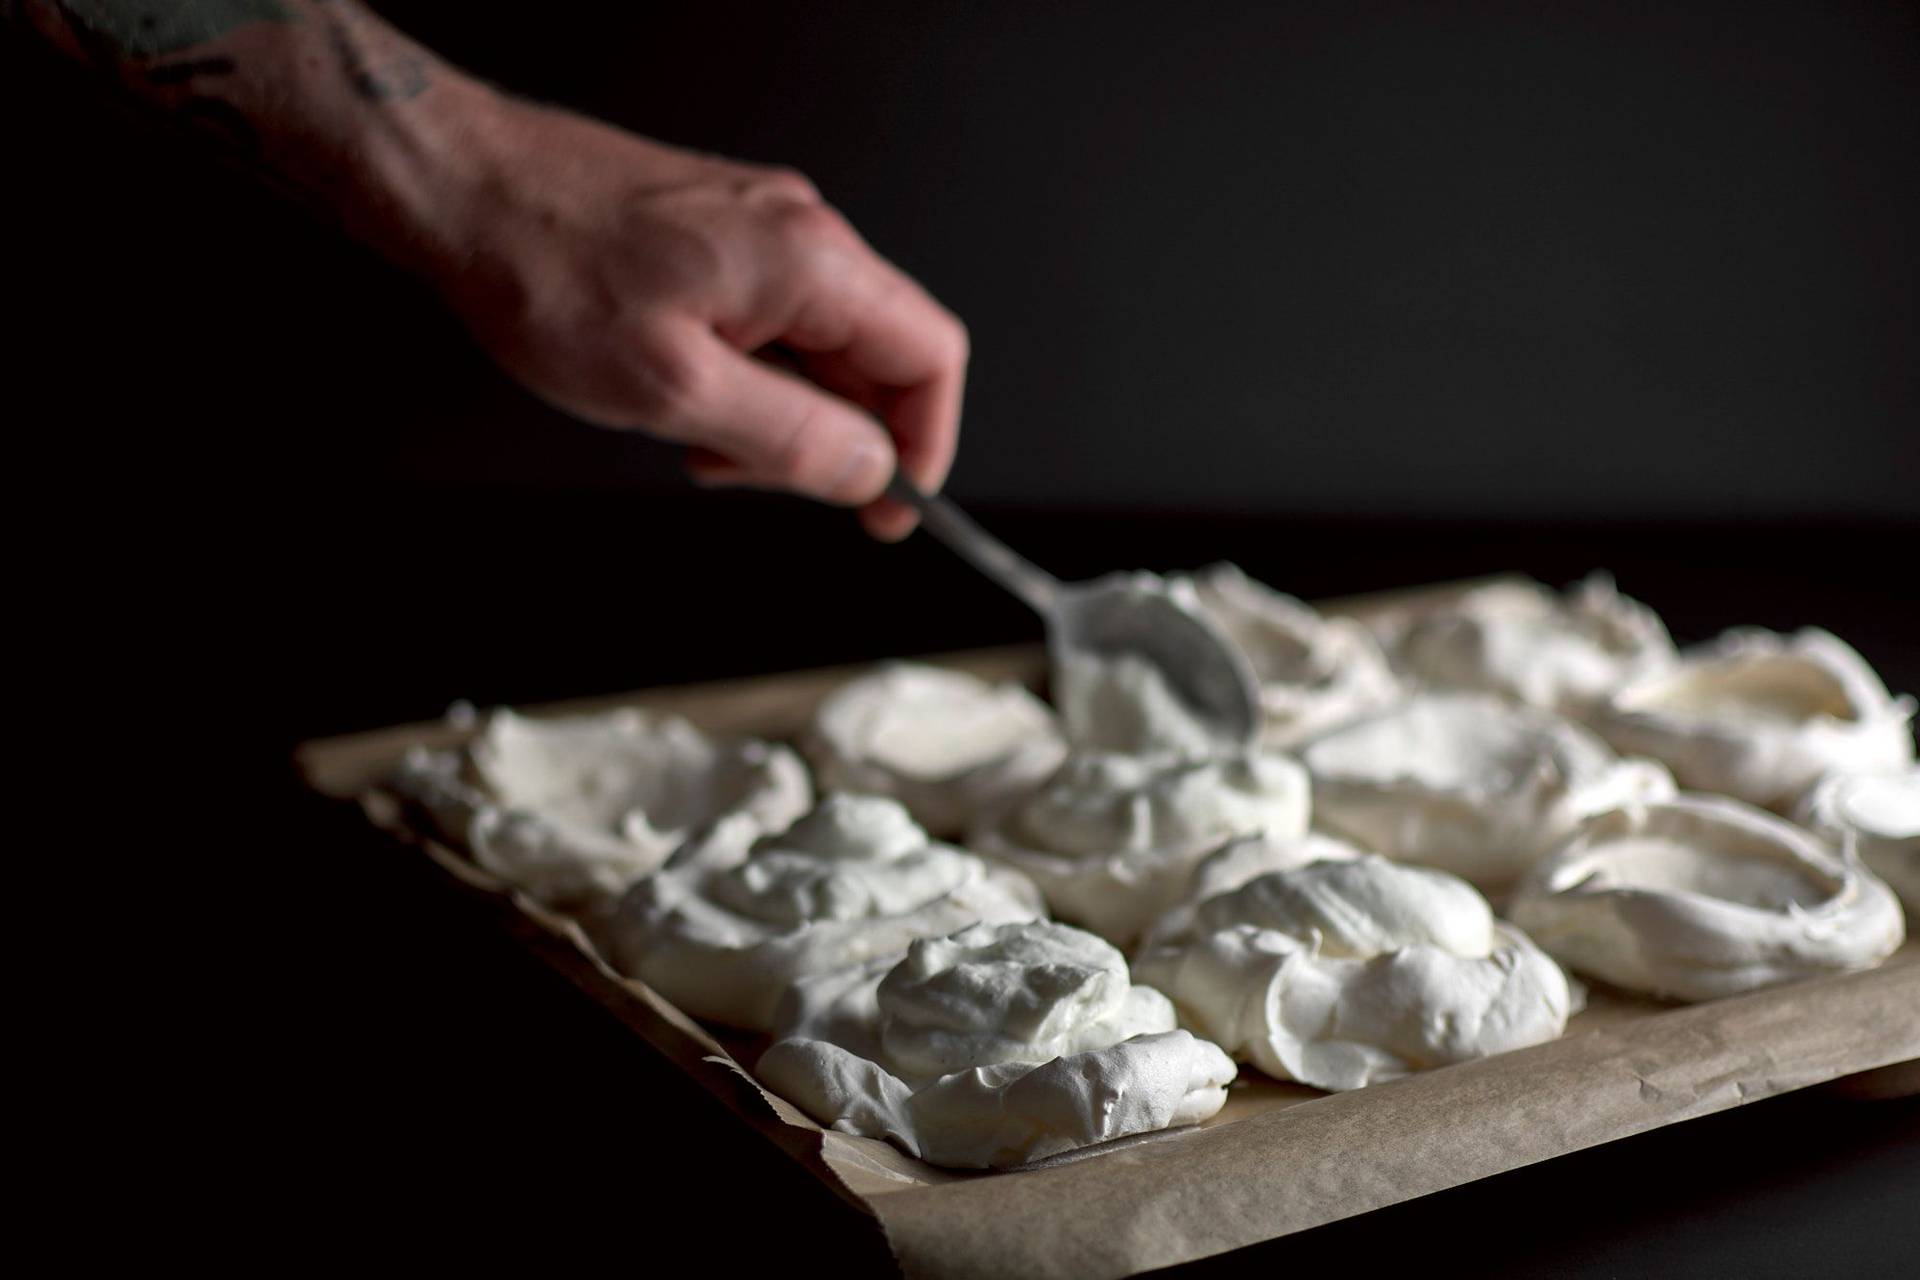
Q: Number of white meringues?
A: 12